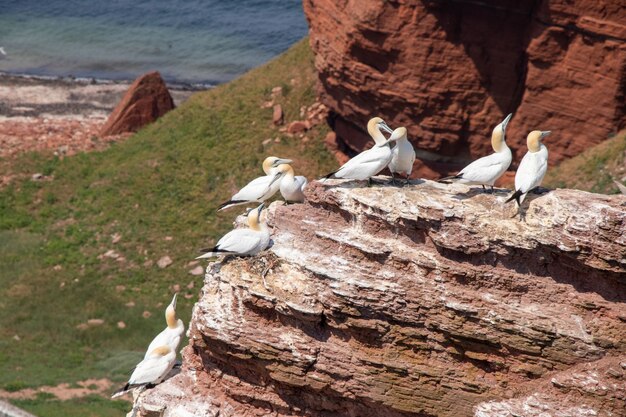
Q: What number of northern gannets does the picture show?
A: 9